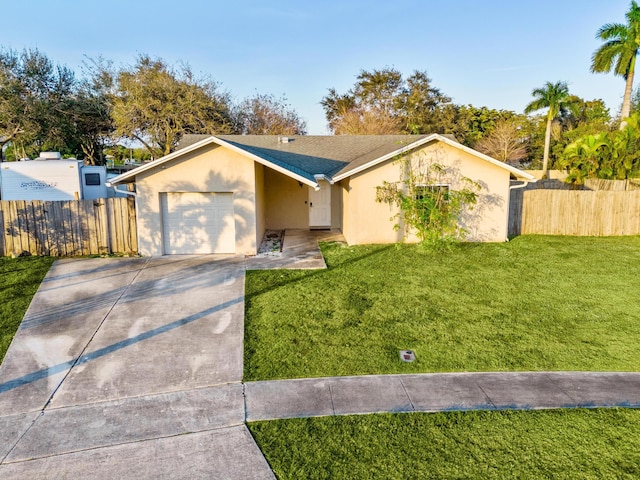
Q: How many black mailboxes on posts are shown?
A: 0